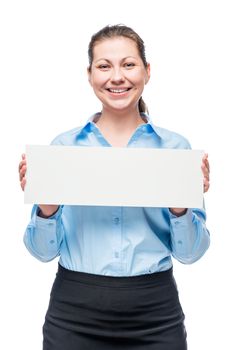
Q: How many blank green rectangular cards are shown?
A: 0